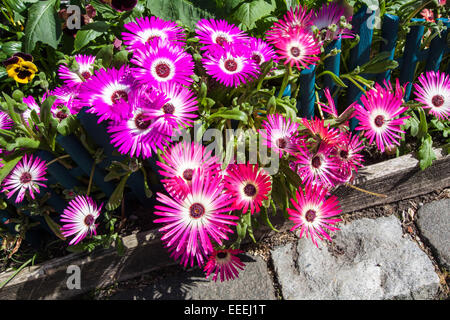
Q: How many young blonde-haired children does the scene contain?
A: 0